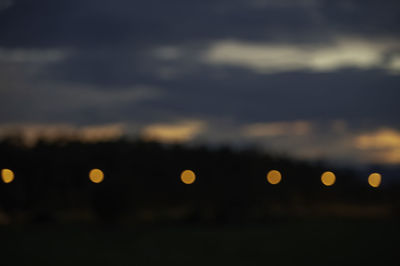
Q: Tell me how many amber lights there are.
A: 6